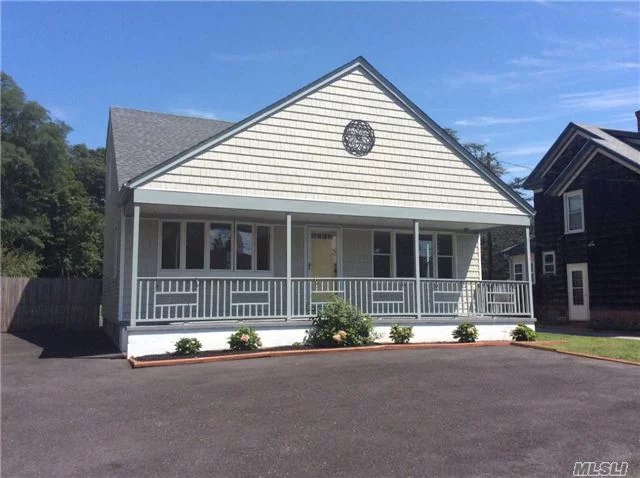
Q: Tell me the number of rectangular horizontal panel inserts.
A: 6